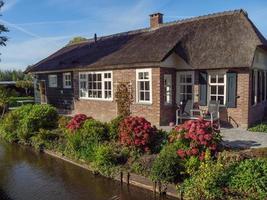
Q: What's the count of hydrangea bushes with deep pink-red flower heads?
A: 3